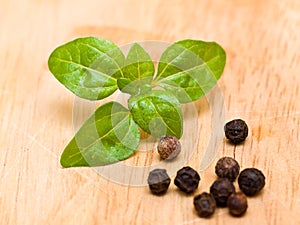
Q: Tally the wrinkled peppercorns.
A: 9